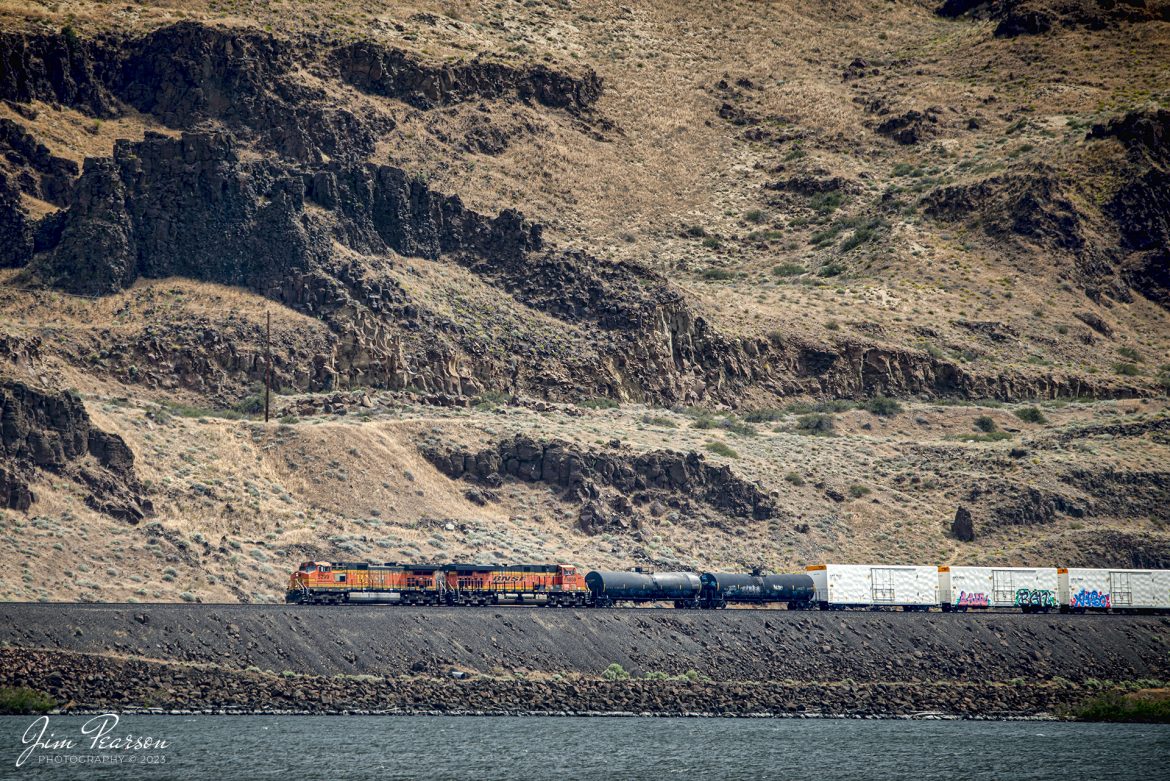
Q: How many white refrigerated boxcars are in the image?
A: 3